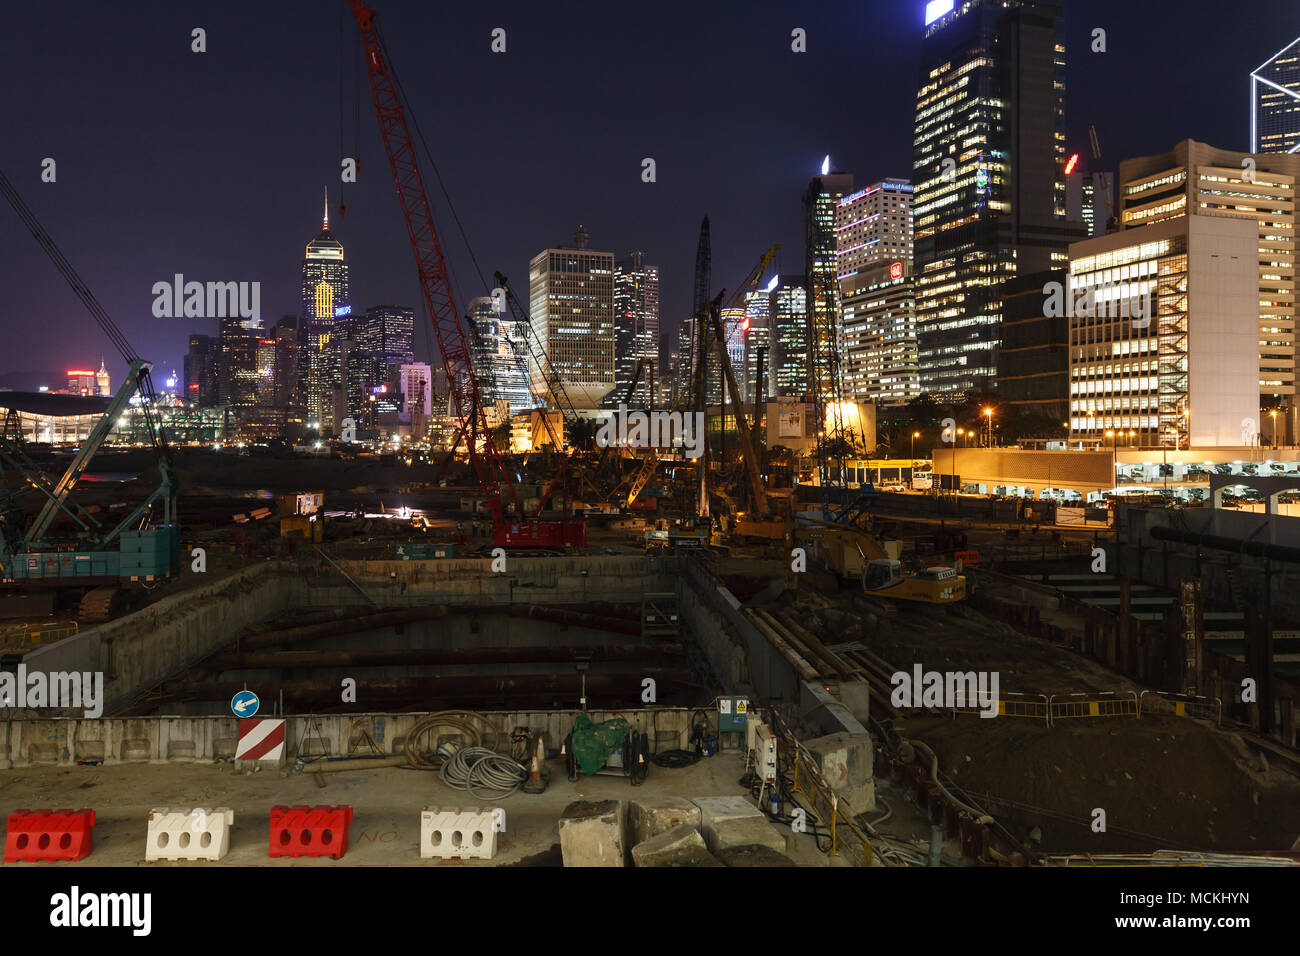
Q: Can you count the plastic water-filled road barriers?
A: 4